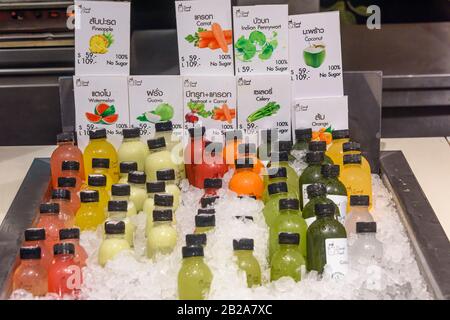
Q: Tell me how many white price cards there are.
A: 9